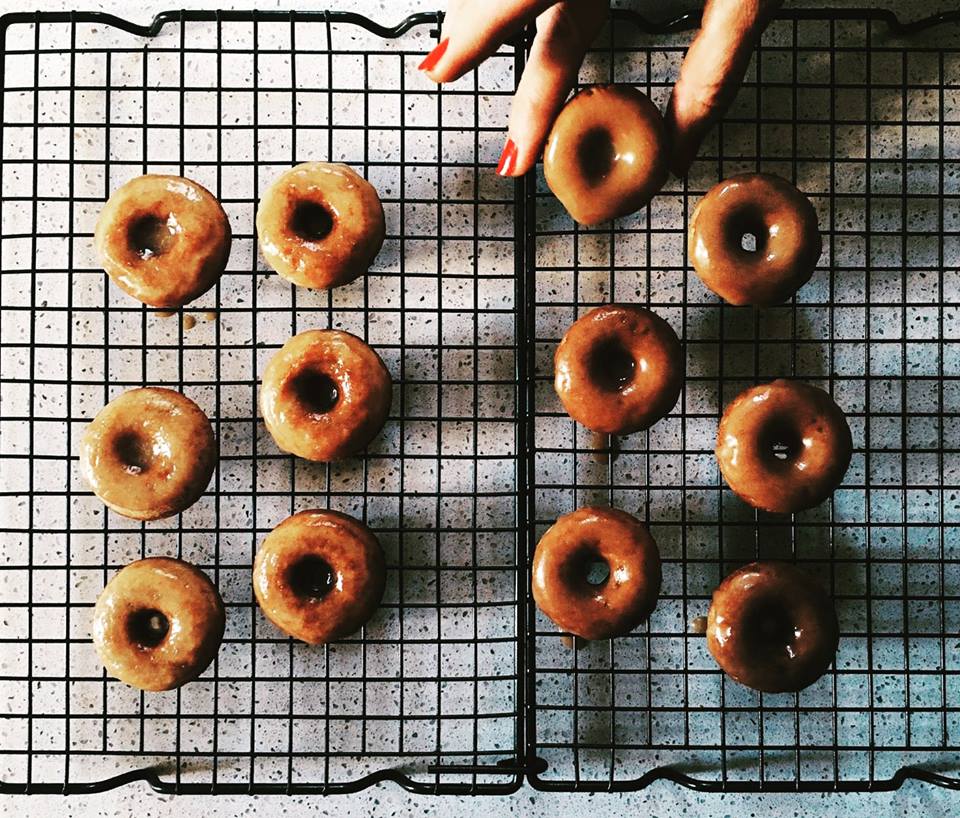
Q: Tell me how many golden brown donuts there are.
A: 12